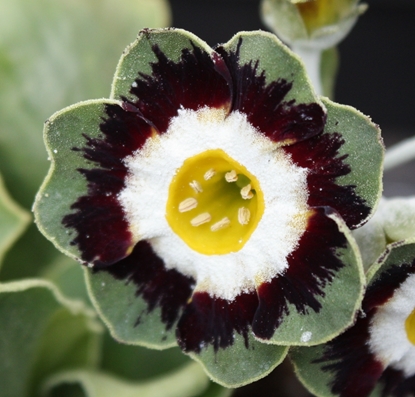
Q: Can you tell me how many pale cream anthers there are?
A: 8